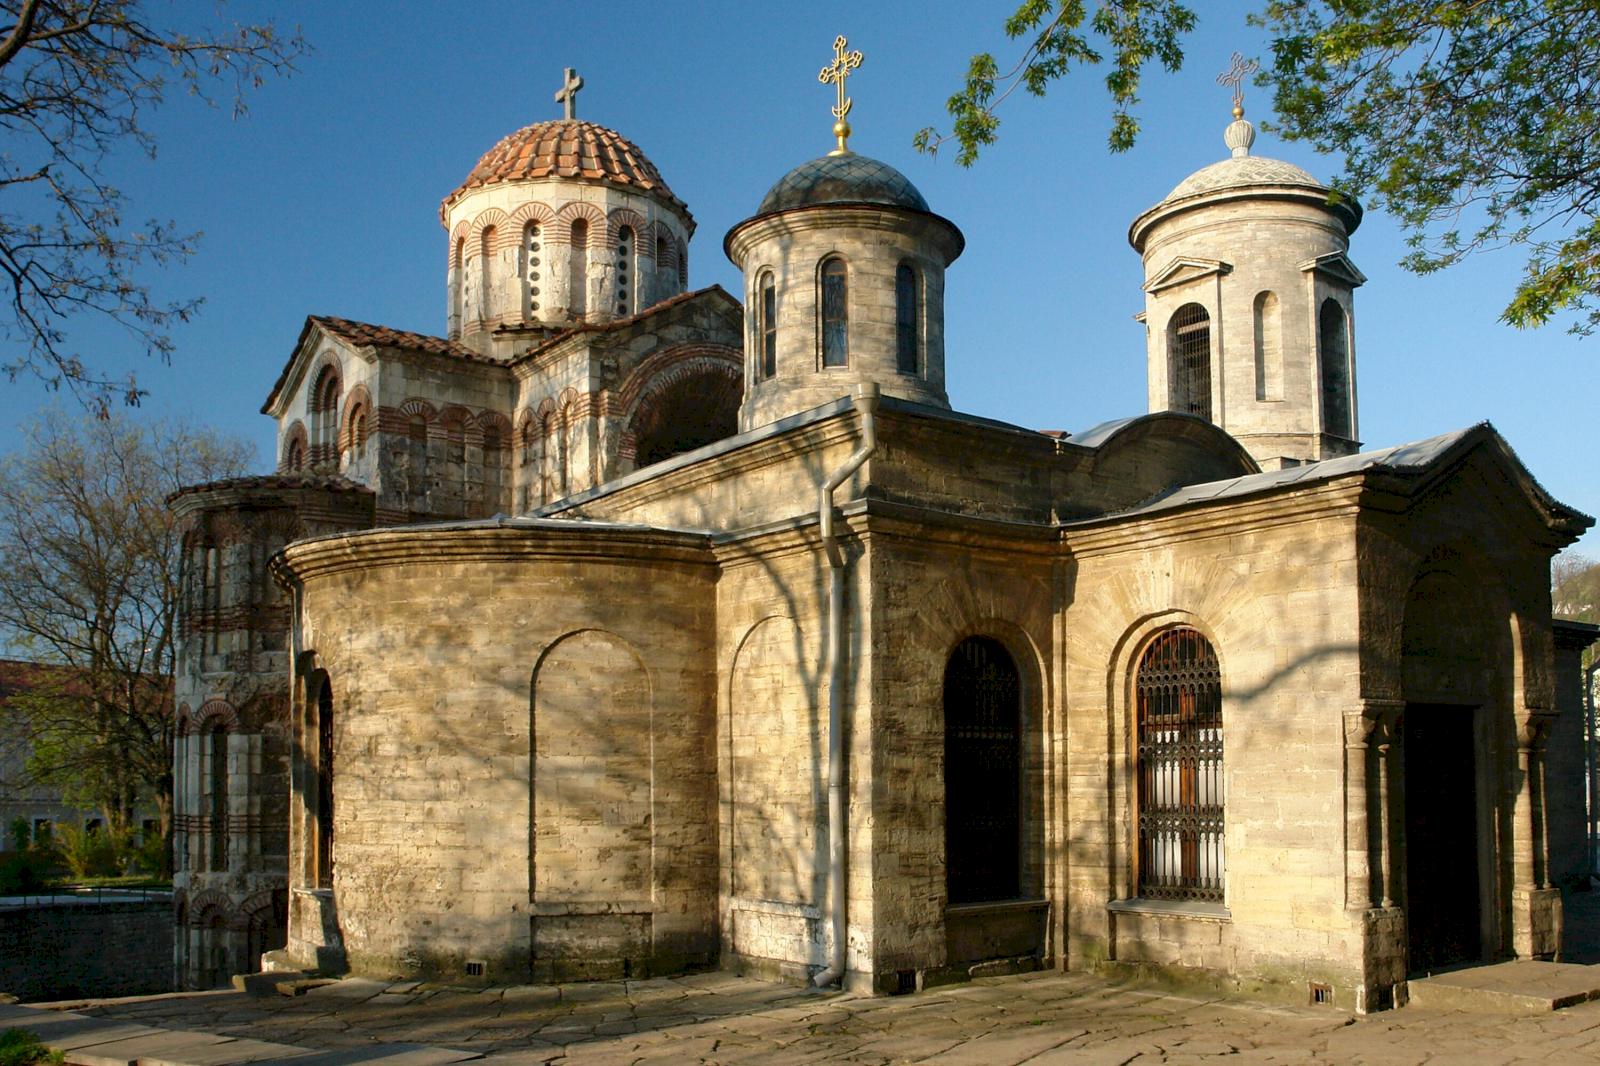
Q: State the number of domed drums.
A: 3